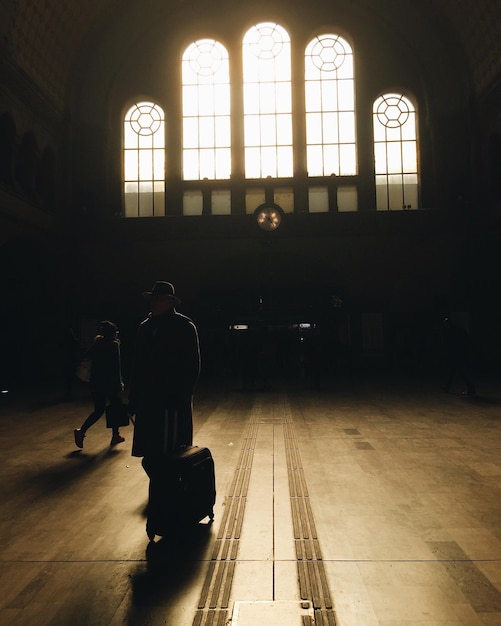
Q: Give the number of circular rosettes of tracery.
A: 5